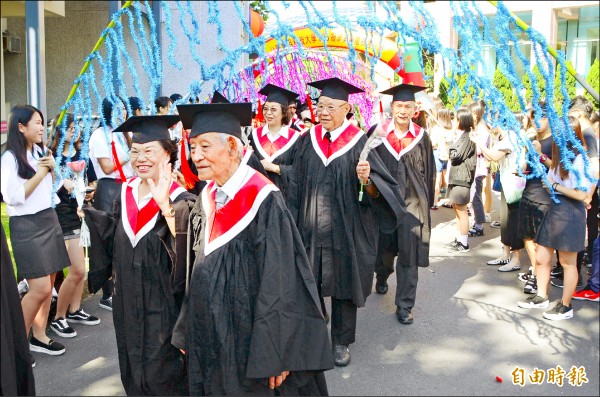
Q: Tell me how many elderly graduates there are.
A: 5